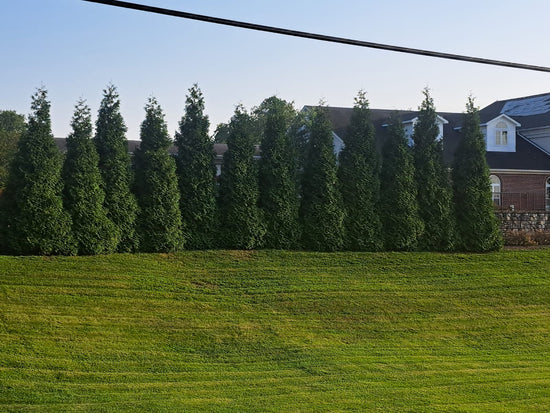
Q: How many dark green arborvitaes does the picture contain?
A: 12